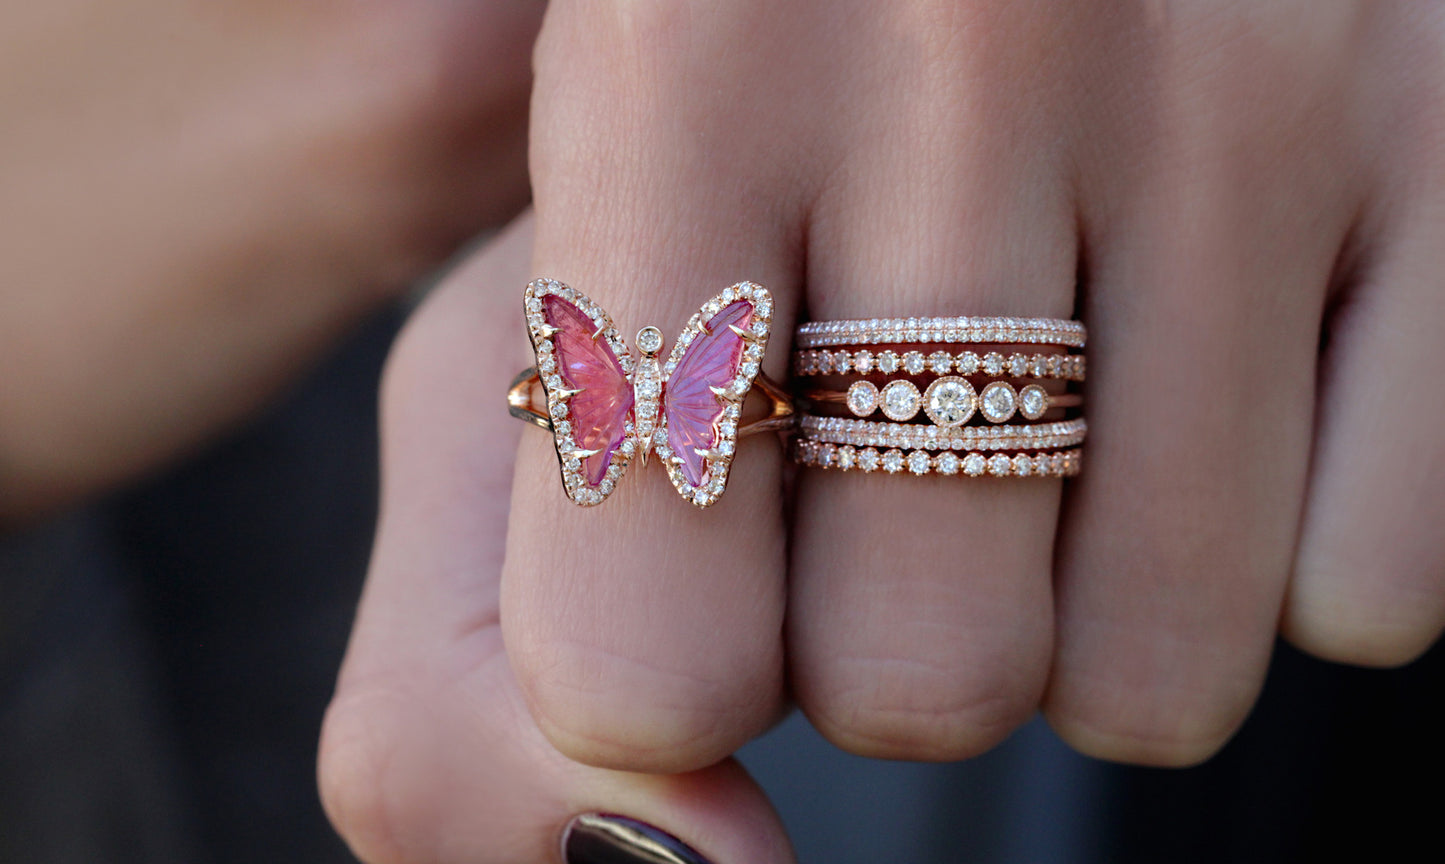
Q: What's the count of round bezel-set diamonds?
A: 6